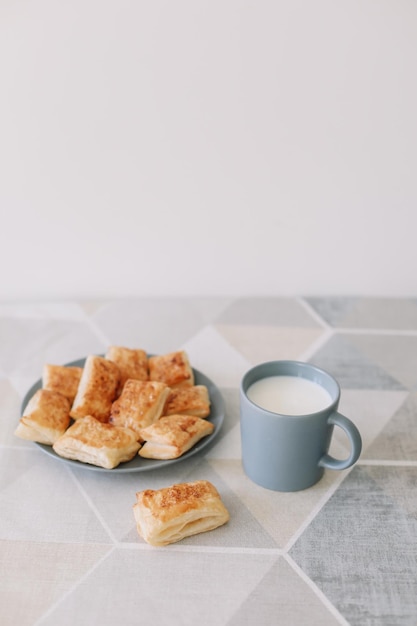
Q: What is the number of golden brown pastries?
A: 10